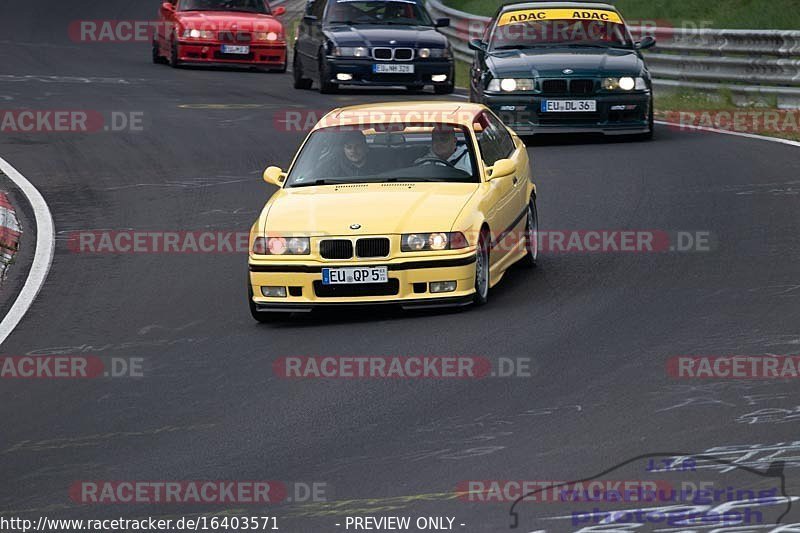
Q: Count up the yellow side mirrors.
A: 2